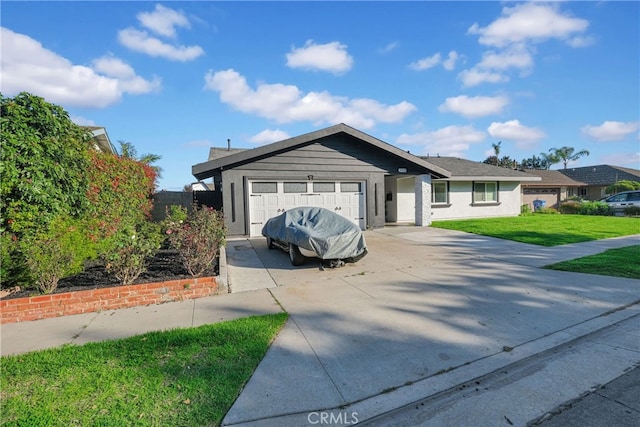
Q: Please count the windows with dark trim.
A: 2